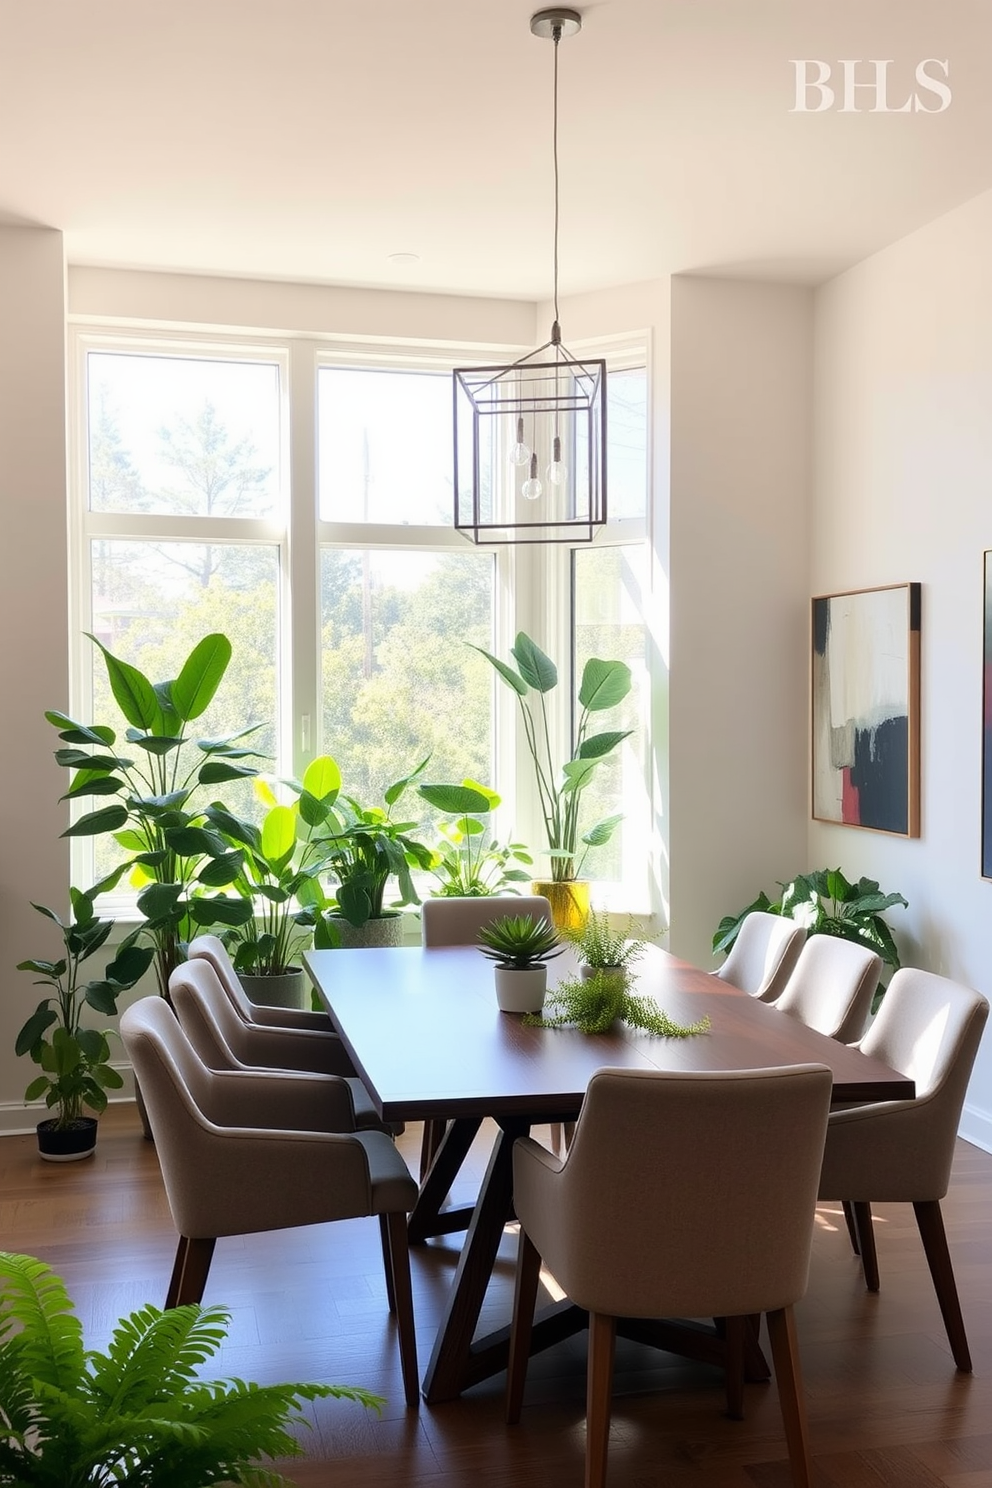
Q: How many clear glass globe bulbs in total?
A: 3